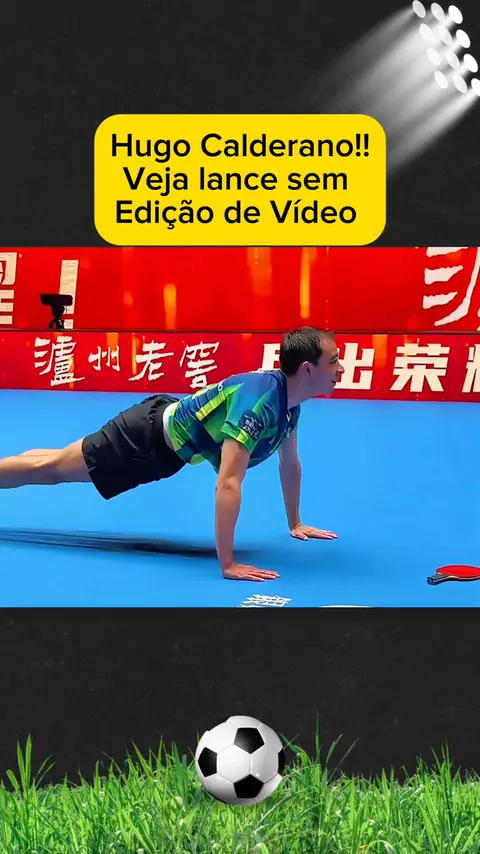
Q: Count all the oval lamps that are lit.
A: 12